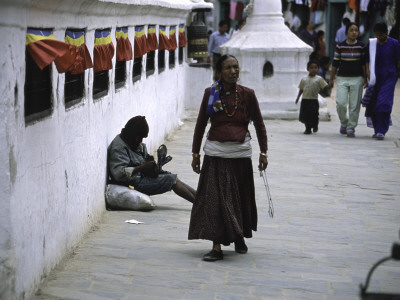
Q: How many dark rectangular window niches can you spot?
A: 9